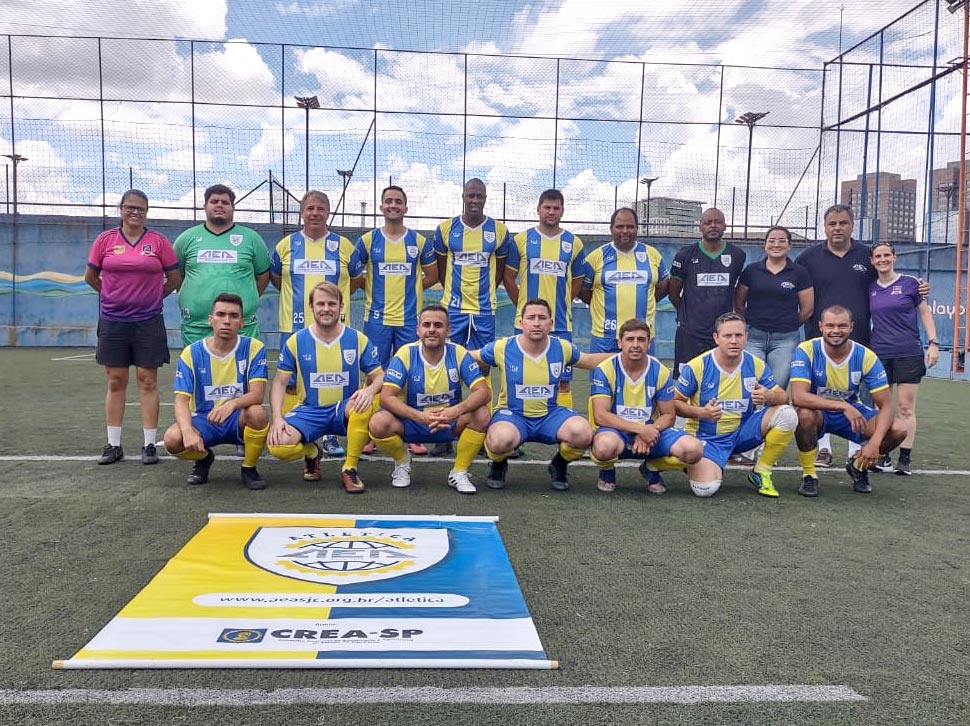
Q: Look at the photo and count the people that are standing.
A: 11